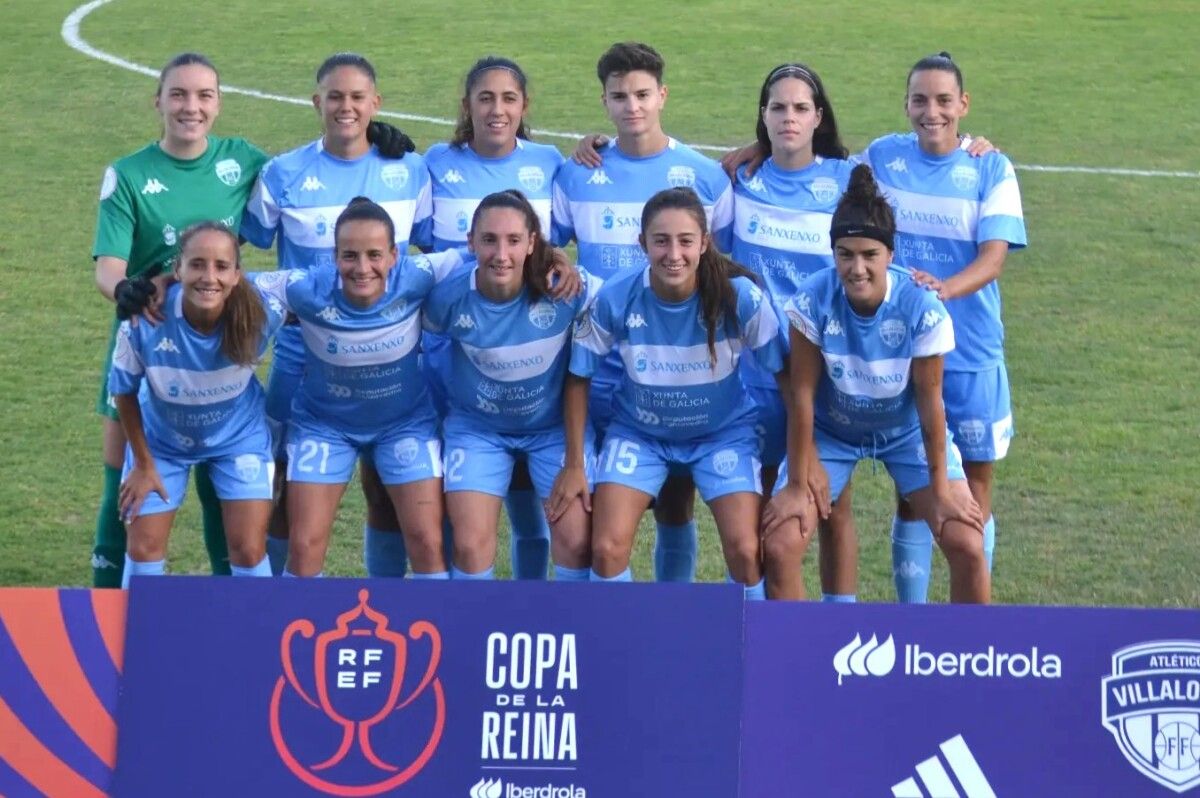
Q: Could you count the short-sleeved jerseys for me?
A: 11